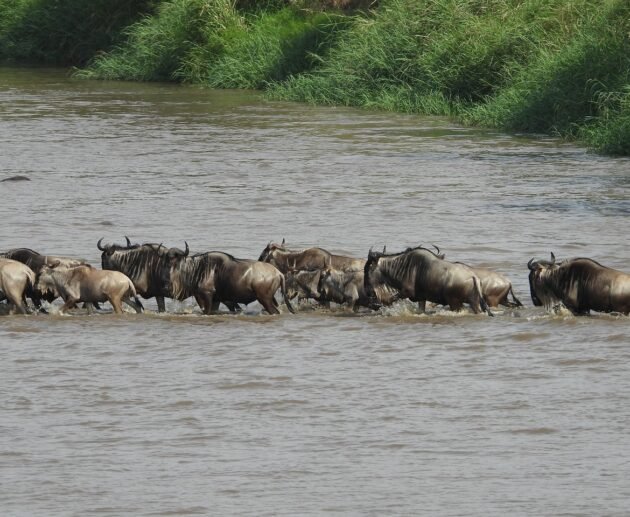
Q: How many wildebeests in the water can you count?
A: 11